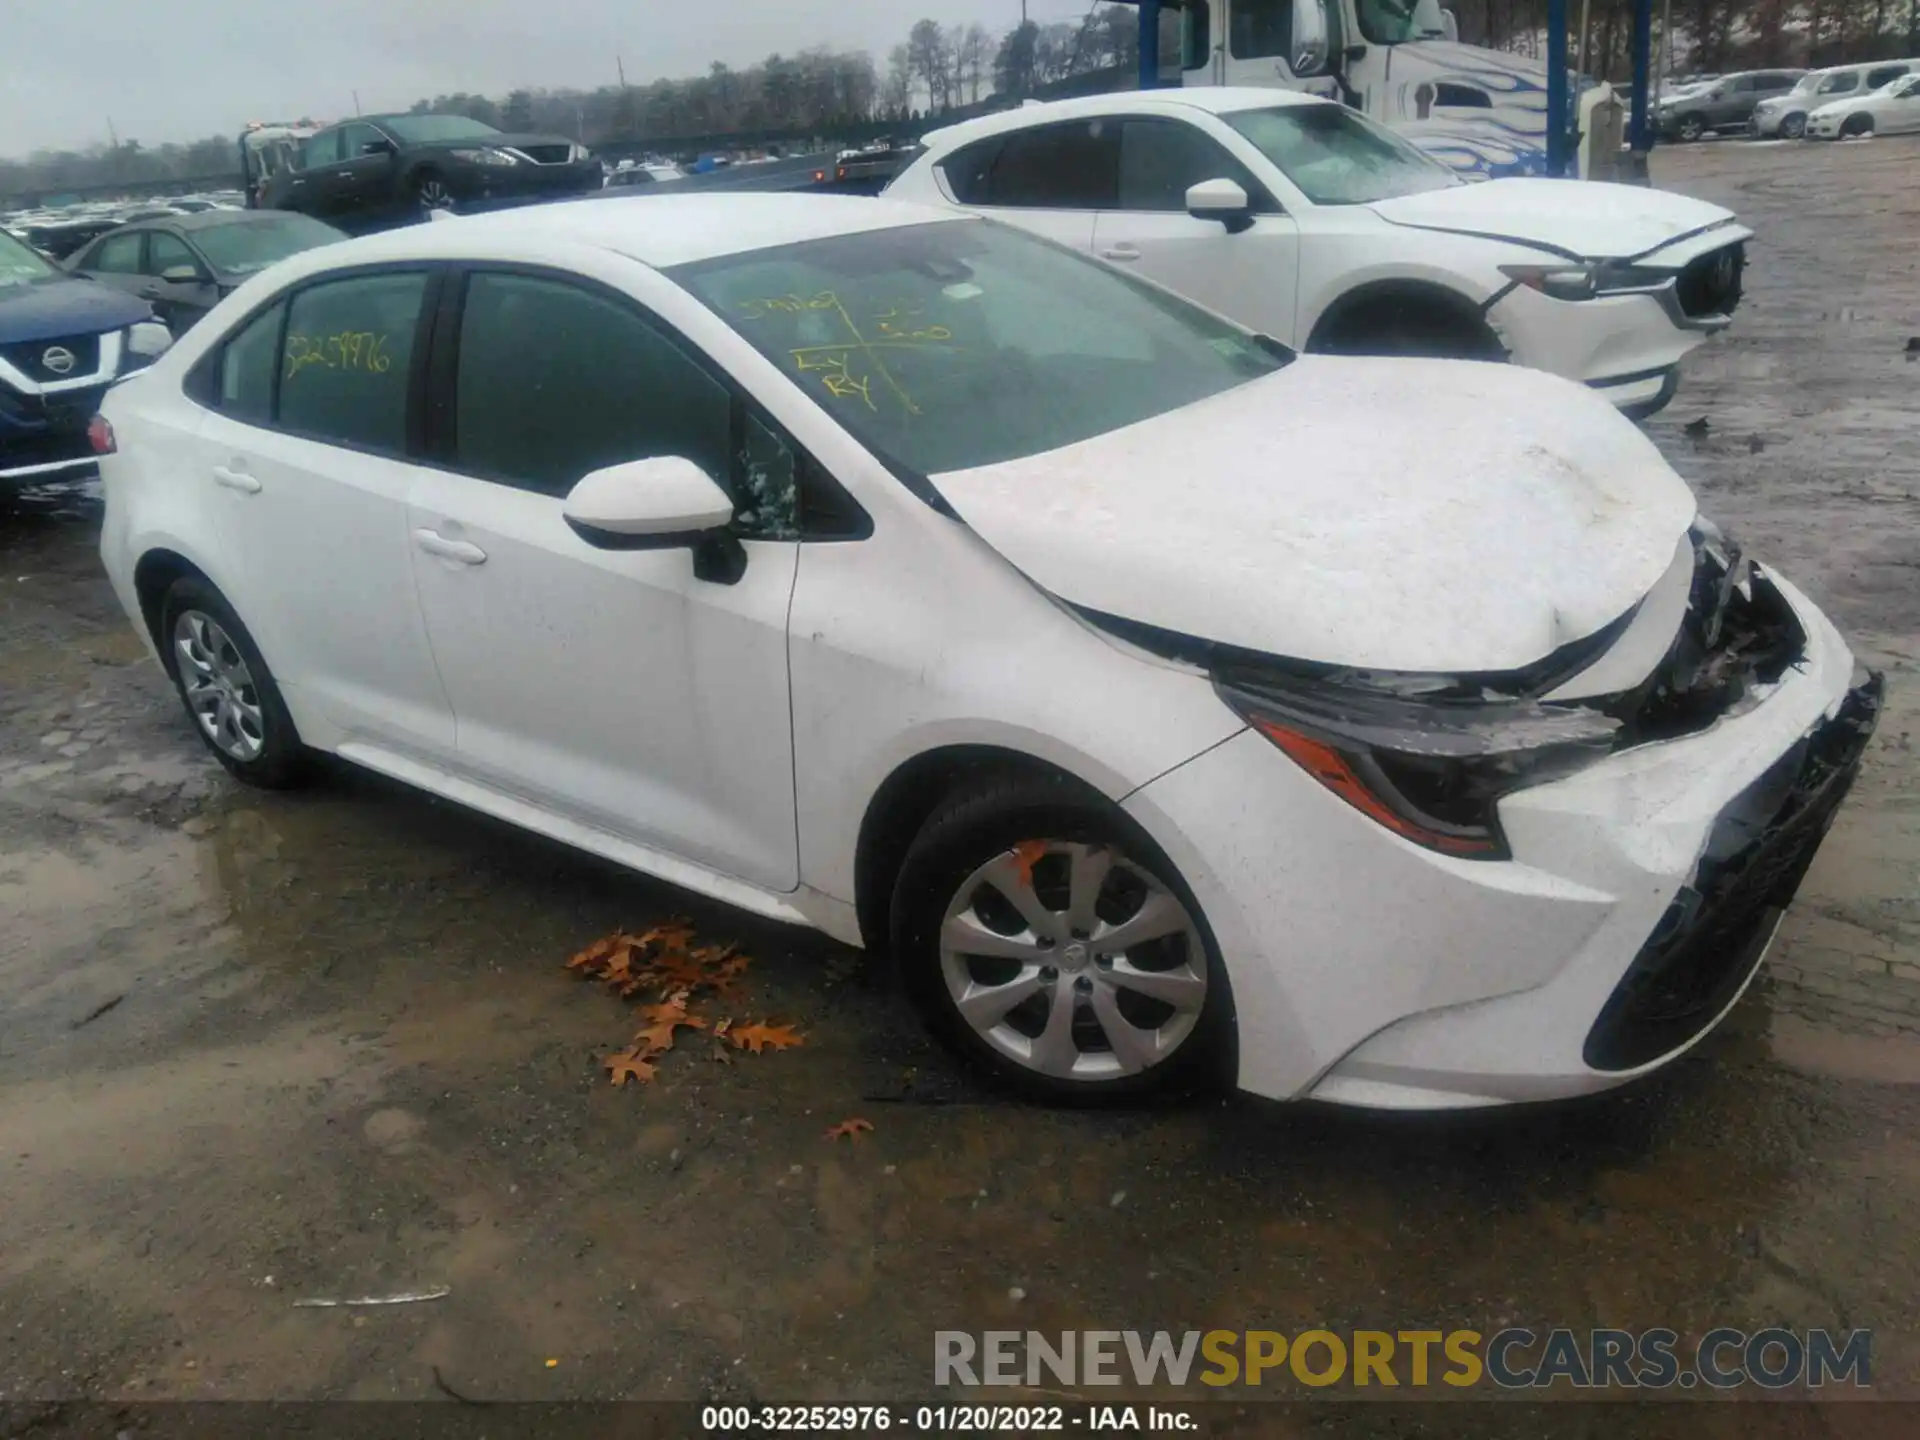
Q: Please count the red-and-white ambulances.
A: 0